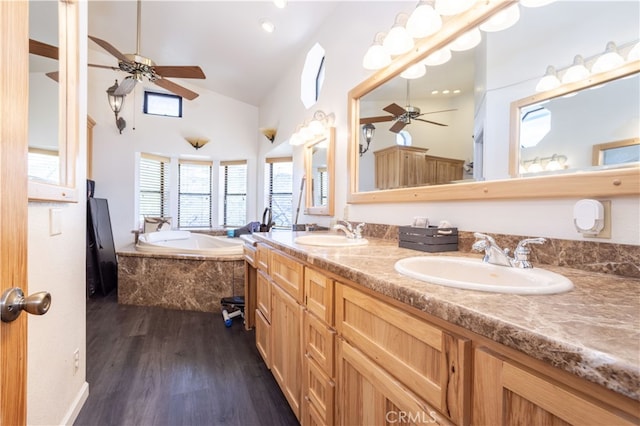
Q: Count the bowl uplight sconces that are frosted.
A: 2